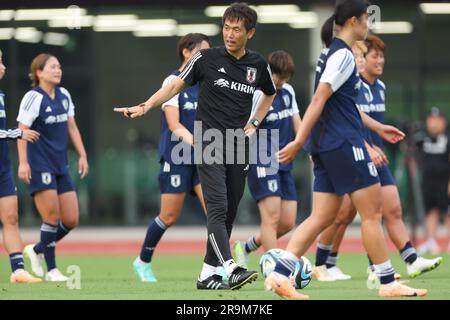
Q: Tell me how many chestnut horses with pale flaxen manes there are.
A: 0